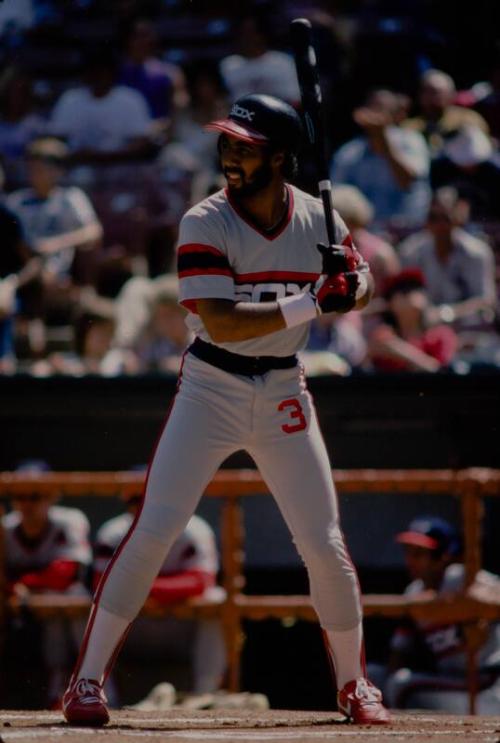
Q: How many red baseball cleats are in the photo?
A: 2